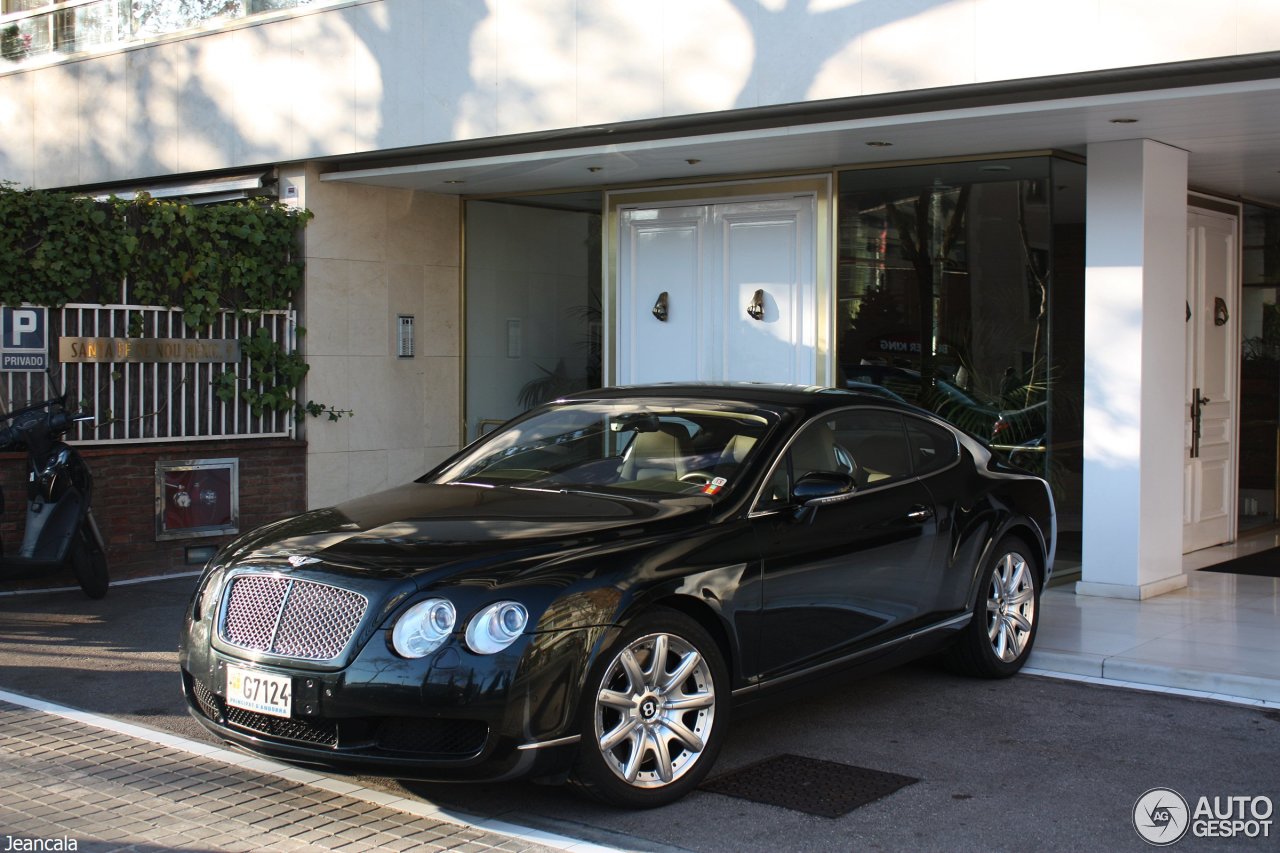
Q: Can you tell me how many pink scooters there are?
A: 0